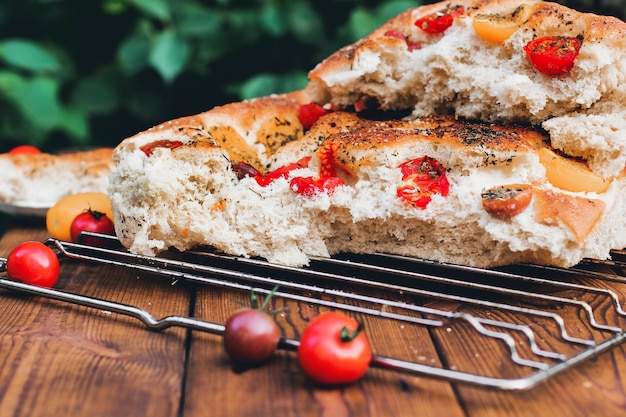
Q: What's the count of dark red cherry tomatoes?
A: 1